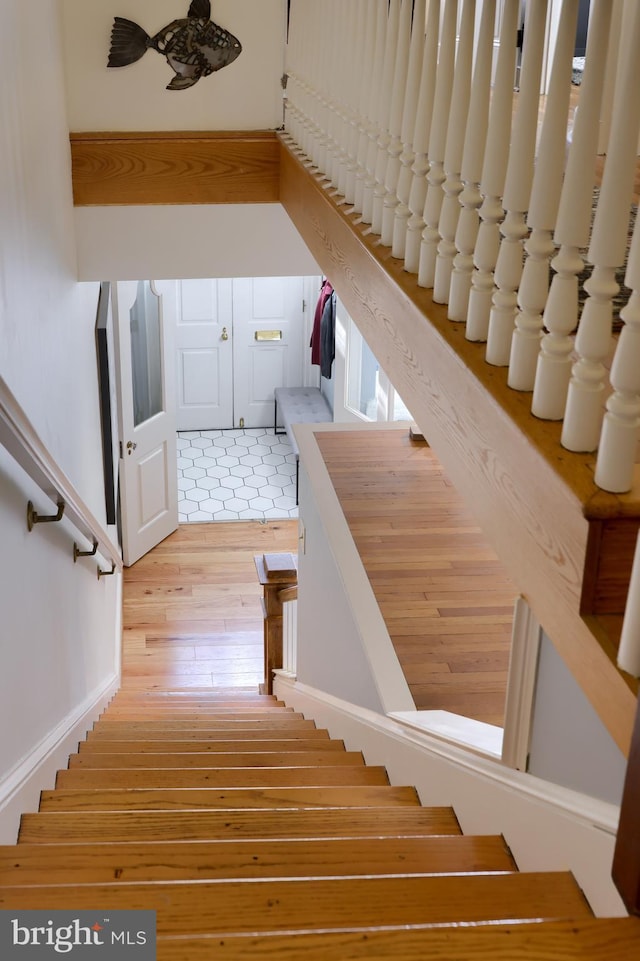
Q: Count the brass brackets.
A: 3